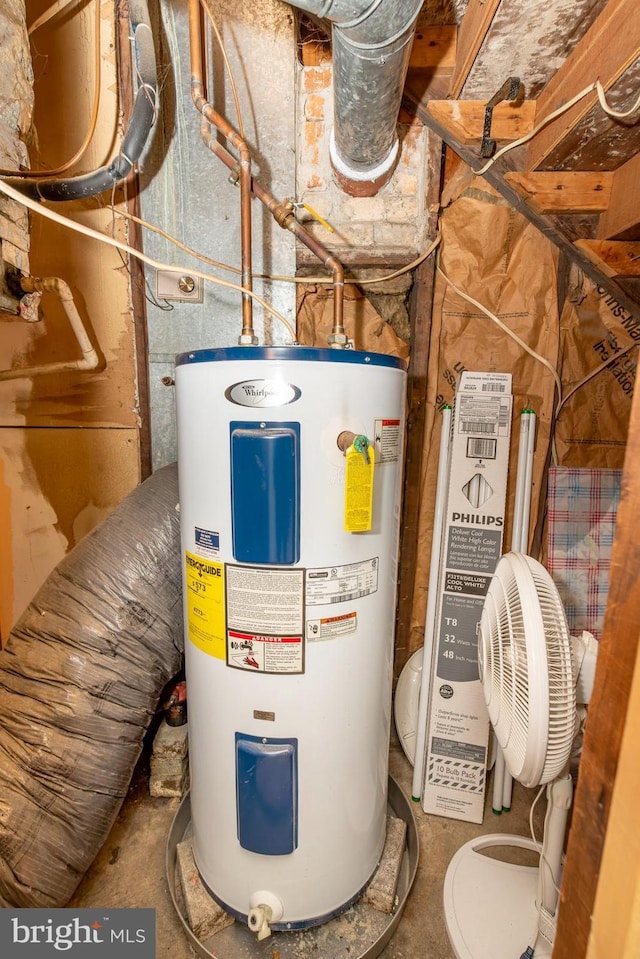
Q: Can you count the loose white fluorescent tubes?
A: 3